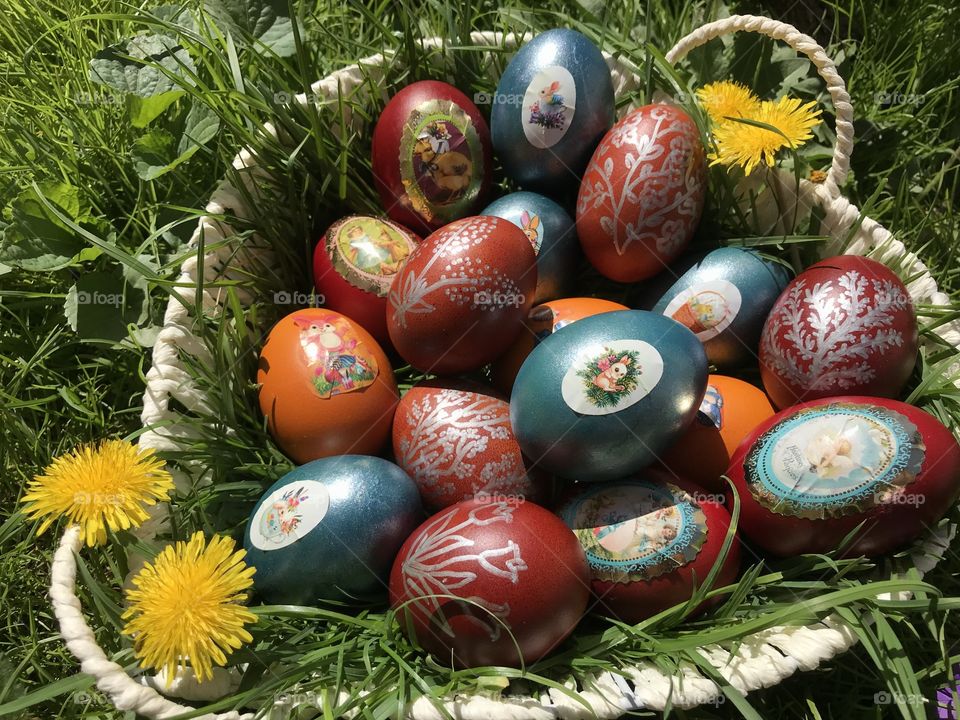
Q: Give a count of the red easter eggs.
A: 9